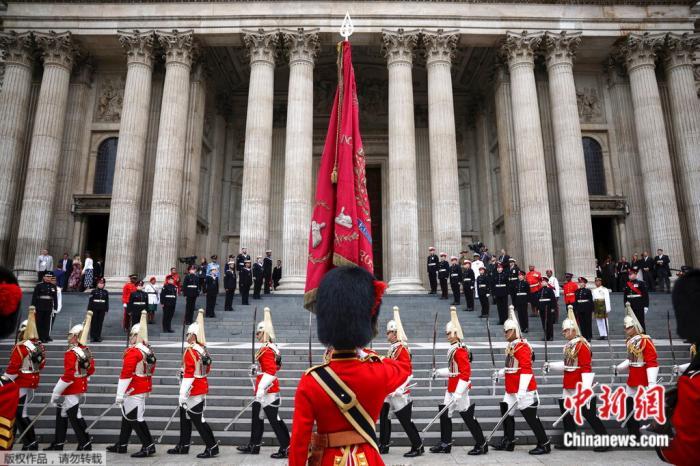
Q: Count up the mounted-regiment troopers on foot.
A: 10